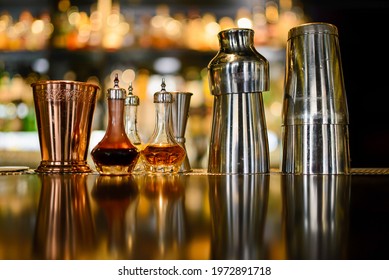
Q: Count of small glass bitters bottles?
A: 3